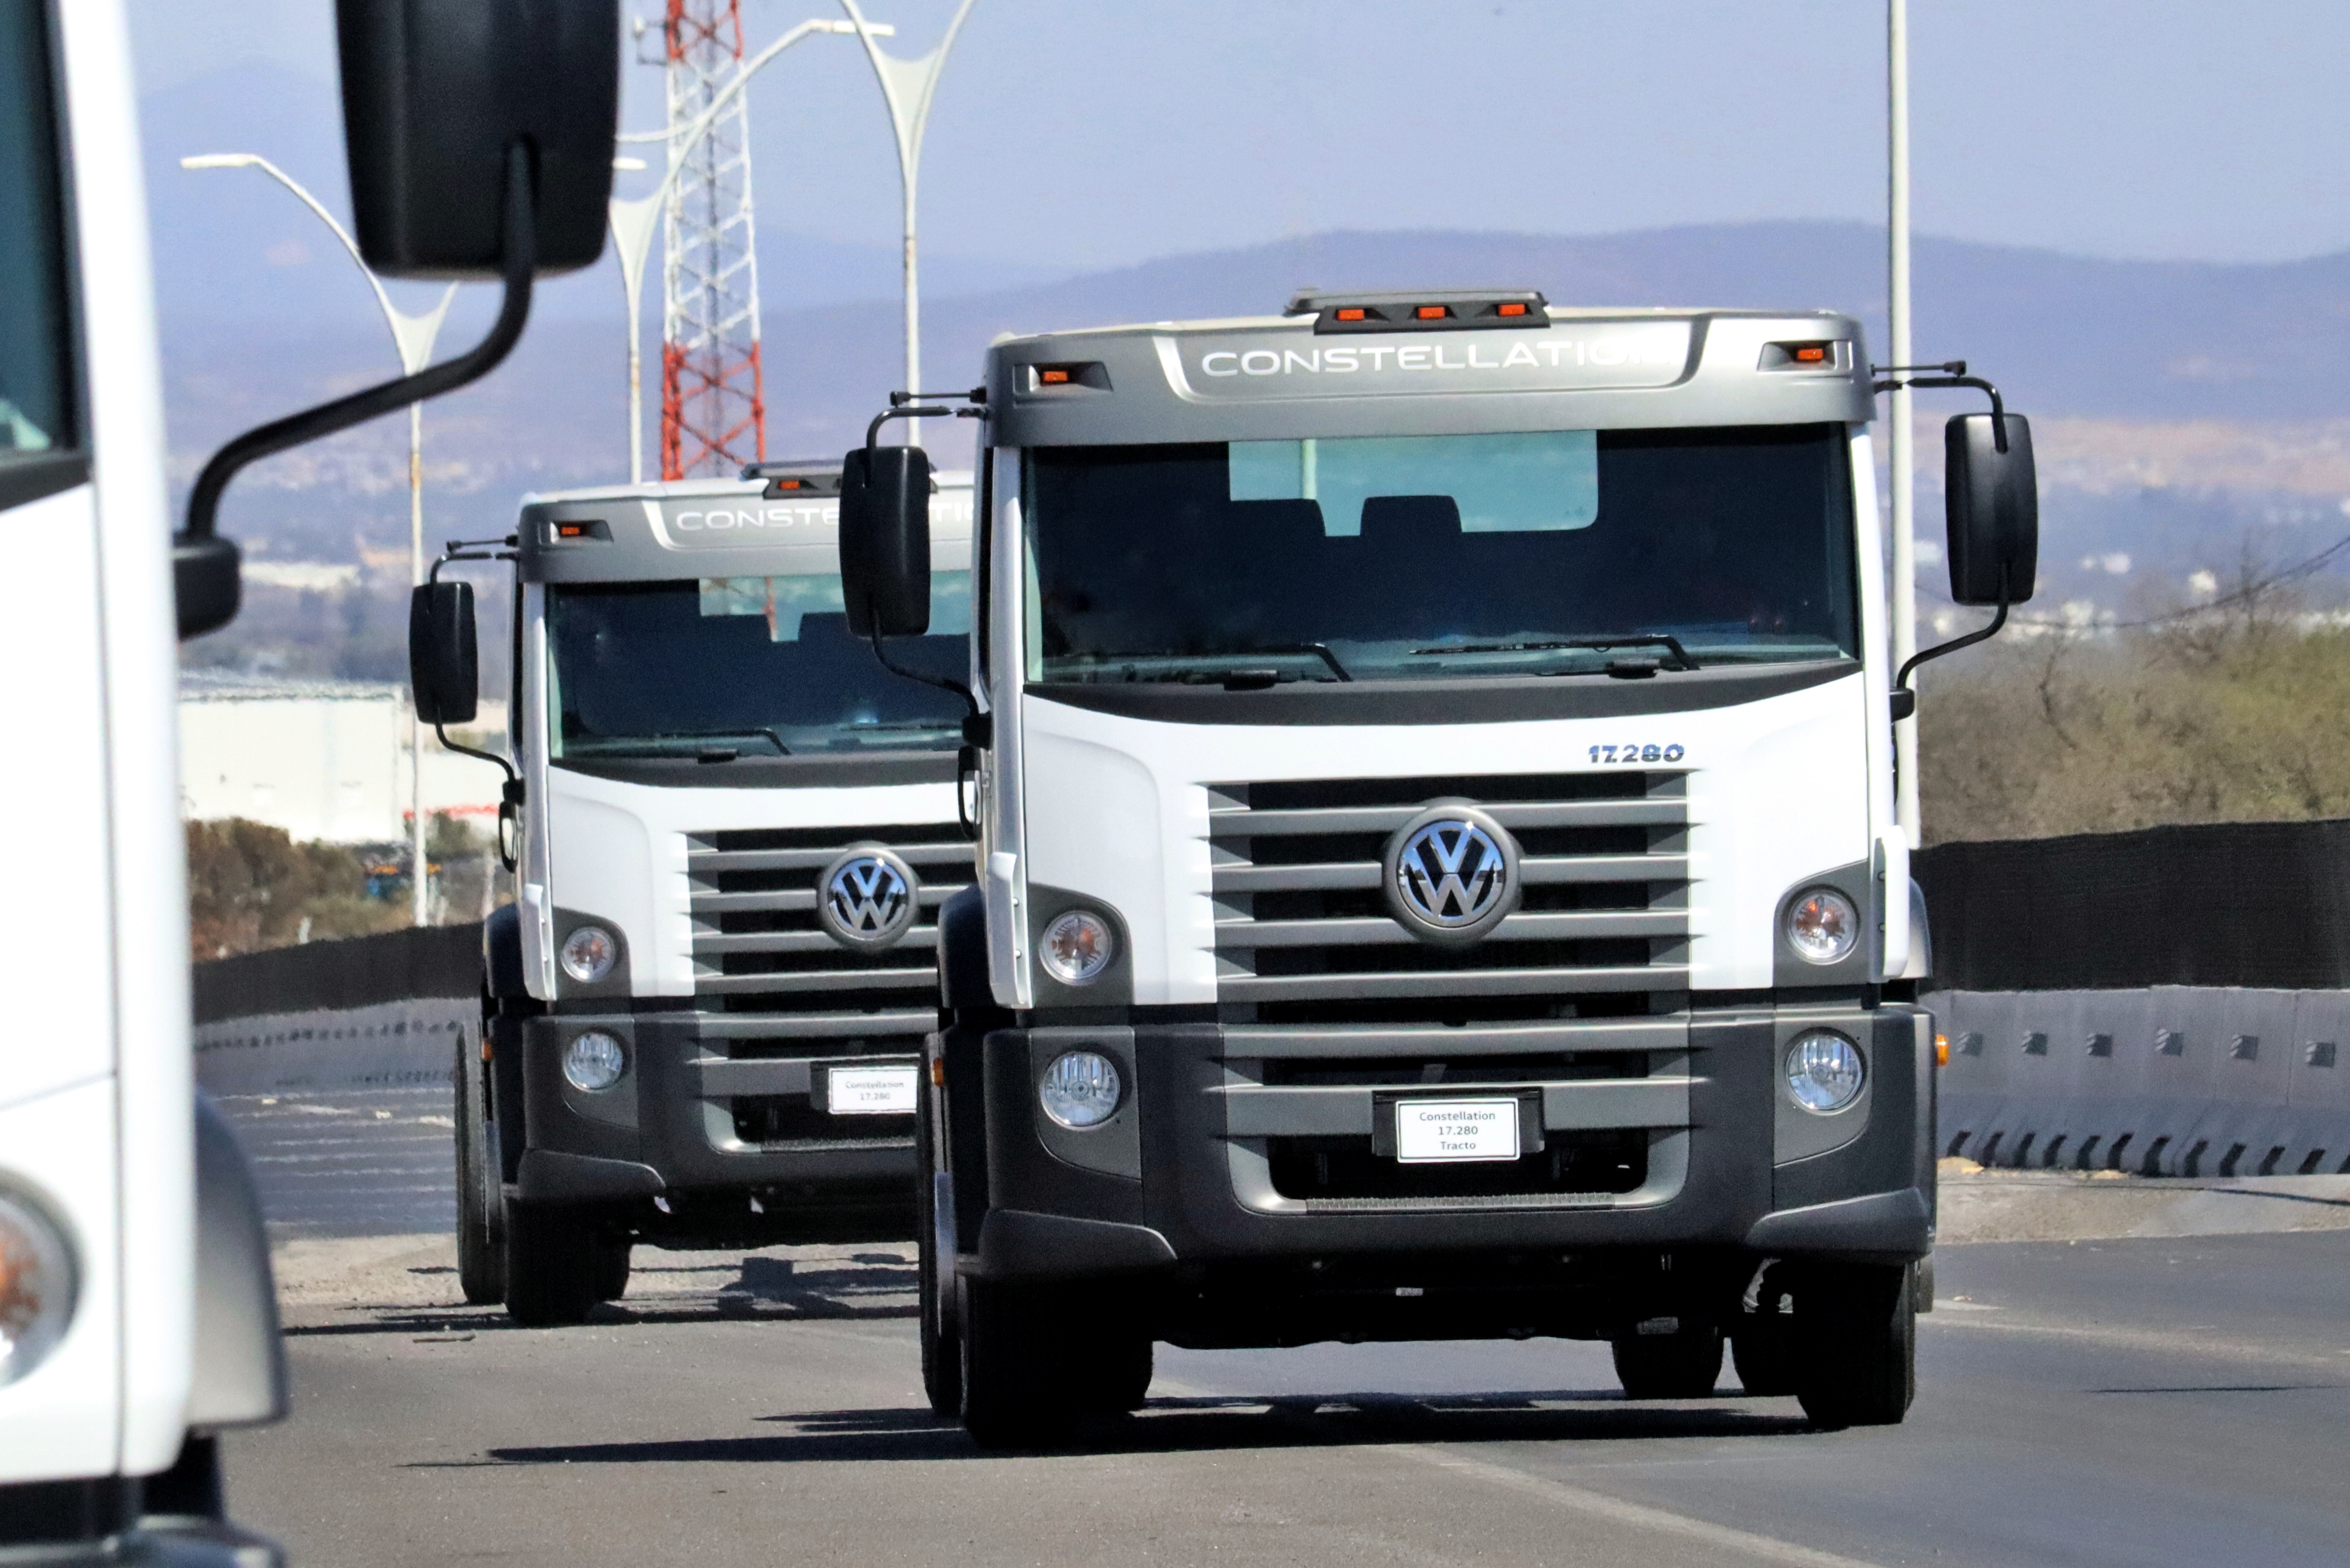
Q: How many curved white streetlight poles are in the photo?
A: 3